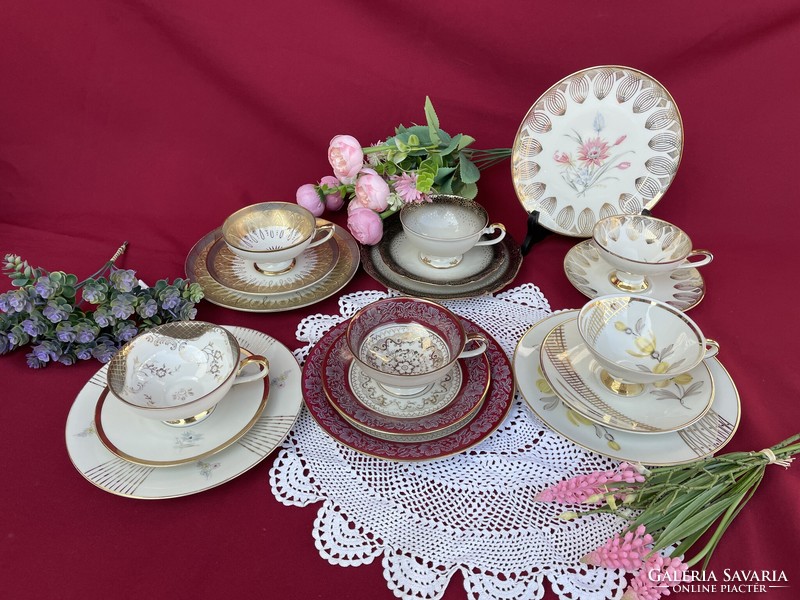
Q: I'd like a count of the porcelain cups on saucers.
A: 6